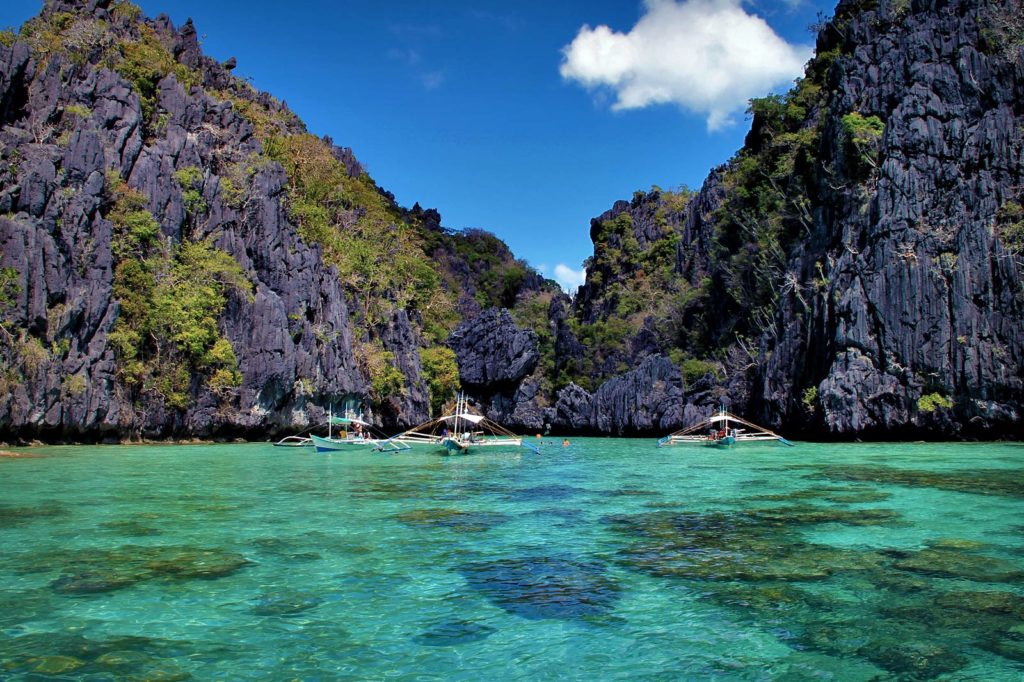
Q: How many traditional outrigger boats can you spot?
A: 3